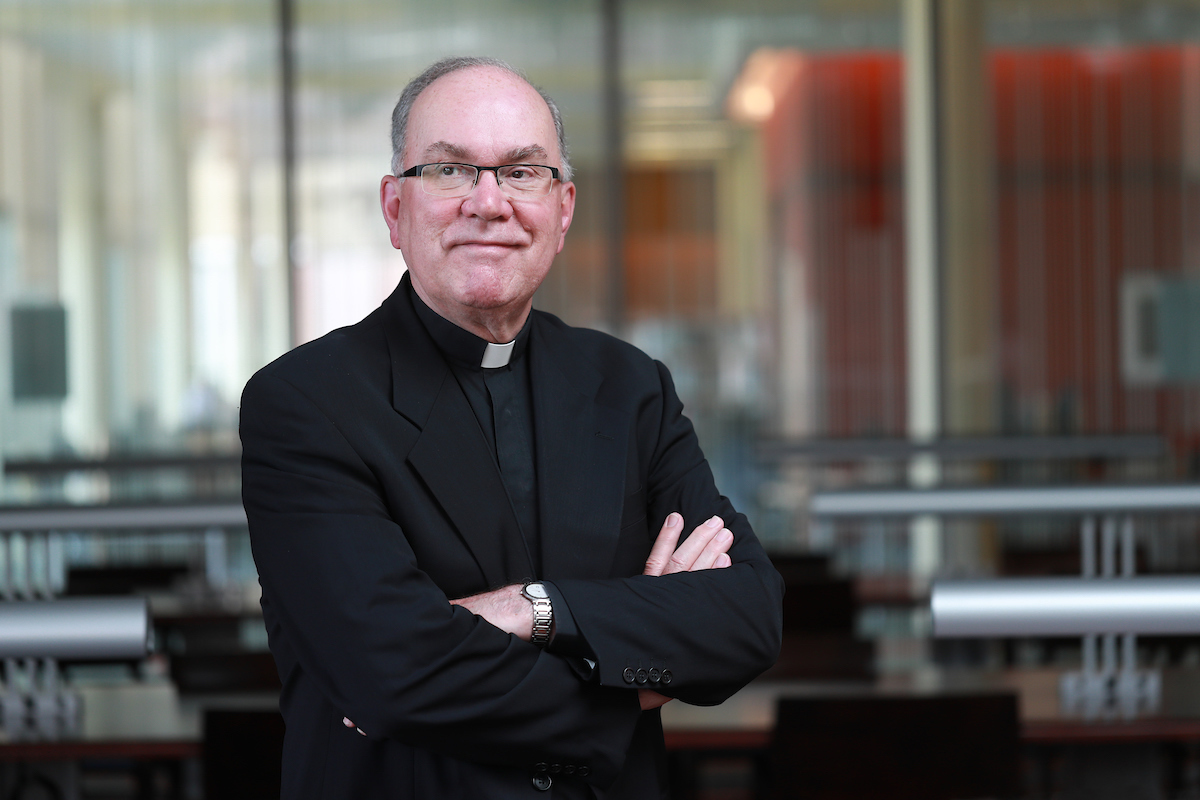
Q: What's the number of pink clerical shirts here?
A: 0